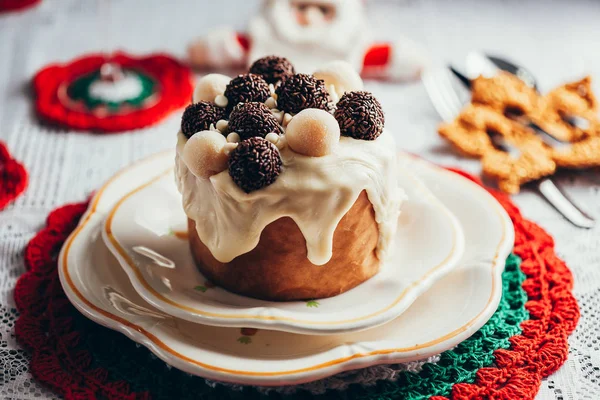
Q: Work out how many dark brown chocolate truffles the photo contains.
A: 7